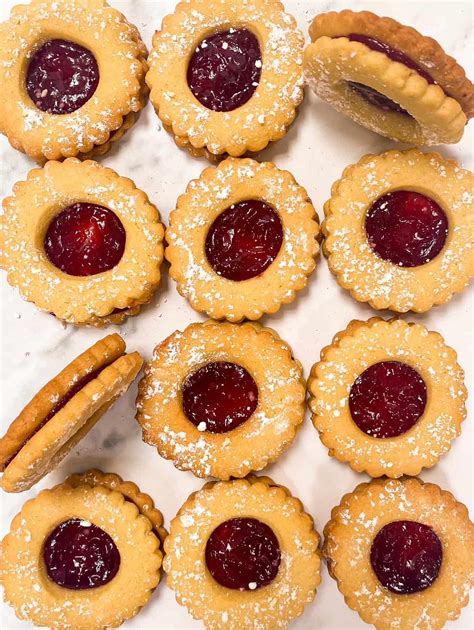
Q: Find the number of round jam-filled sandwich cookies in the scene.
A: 12